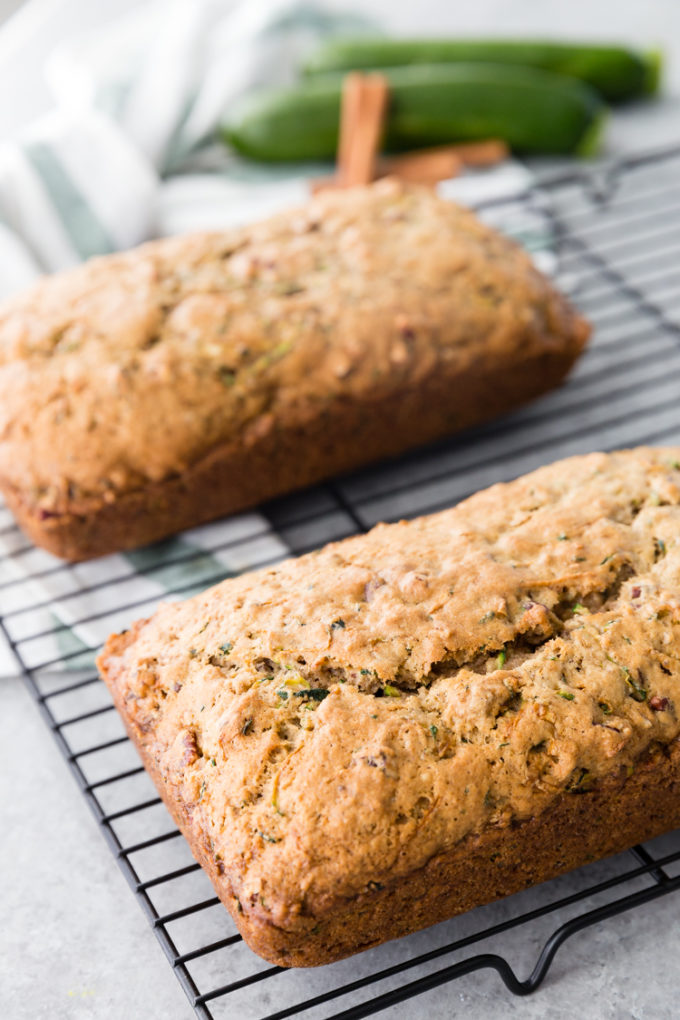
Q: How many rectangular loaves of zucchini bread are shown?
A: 2